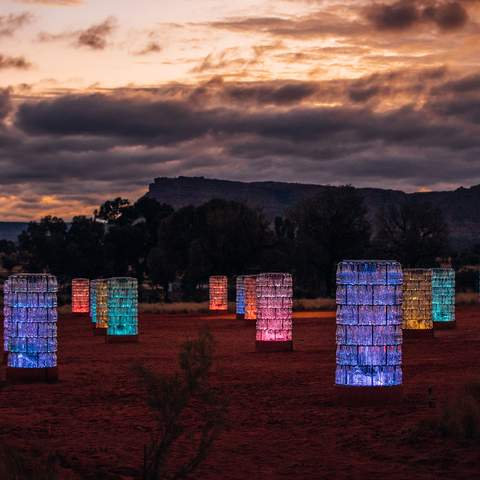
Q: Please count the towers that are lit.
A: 13